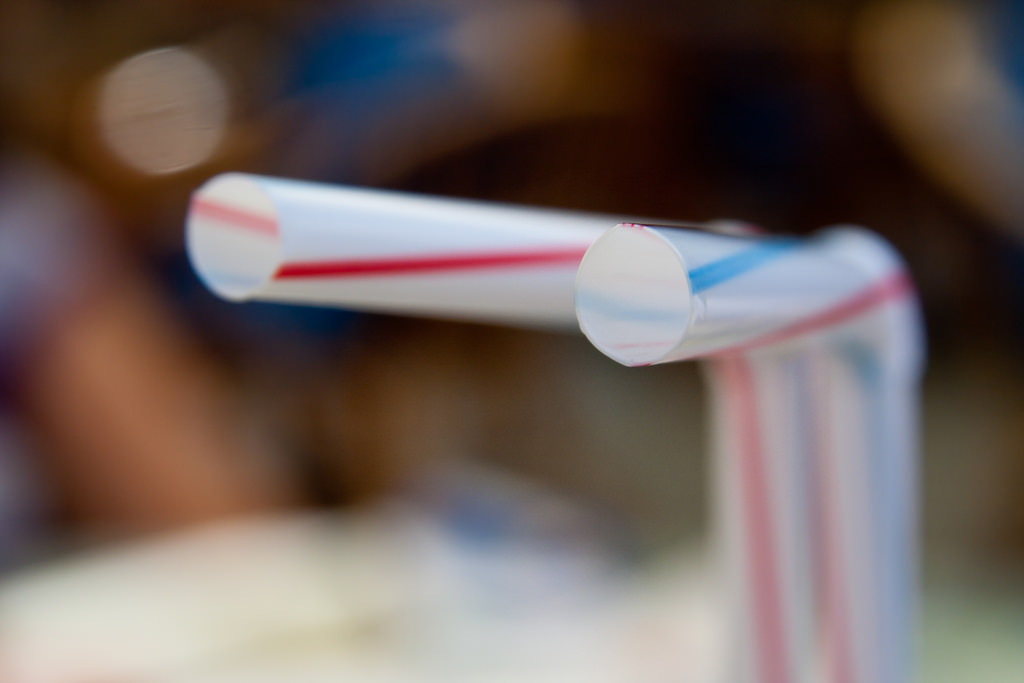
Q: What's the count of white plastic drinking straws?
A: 2